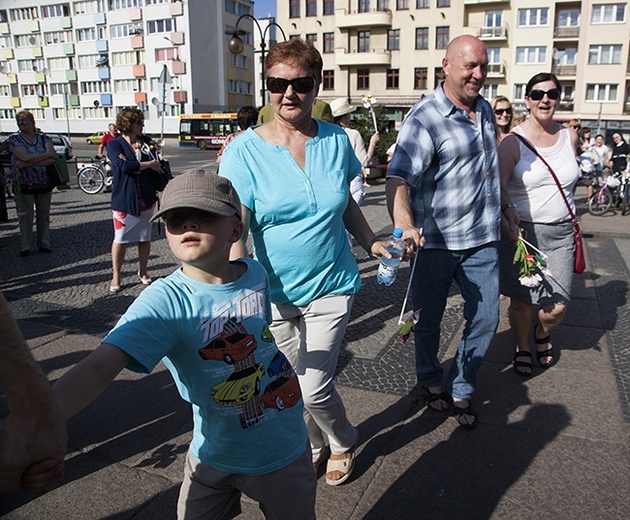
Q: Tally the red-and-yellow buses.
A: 1